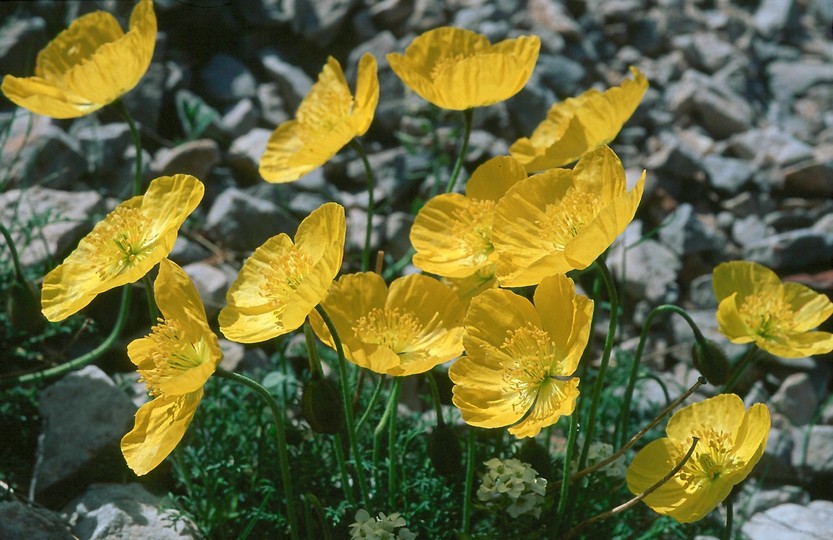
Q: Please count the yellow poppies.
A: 13